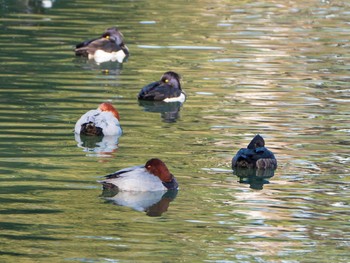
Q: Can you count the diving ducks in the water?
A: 5